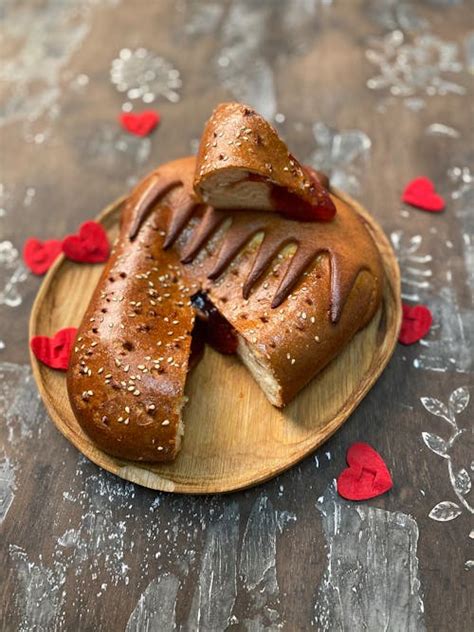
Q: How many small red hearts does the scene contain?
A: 7